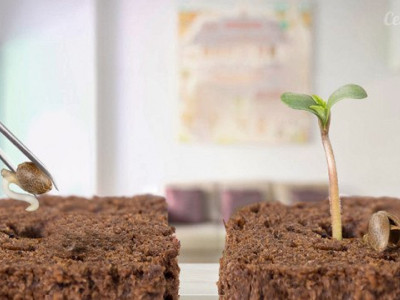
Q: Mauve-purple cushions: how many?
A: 3